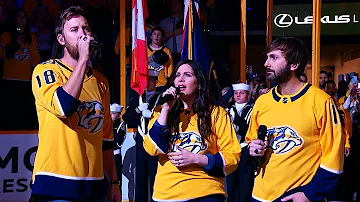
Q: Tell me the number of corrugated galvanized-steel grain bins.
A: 0